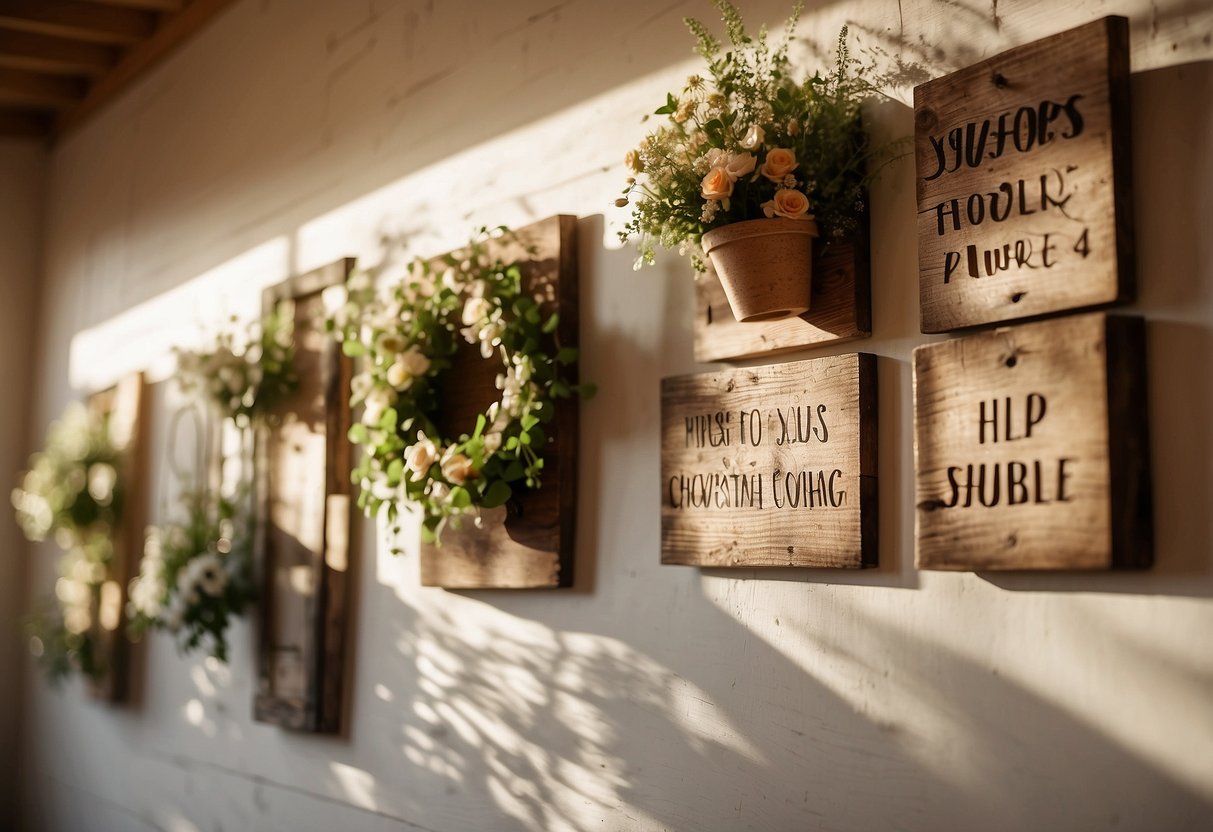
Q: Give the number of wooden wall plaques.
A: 7